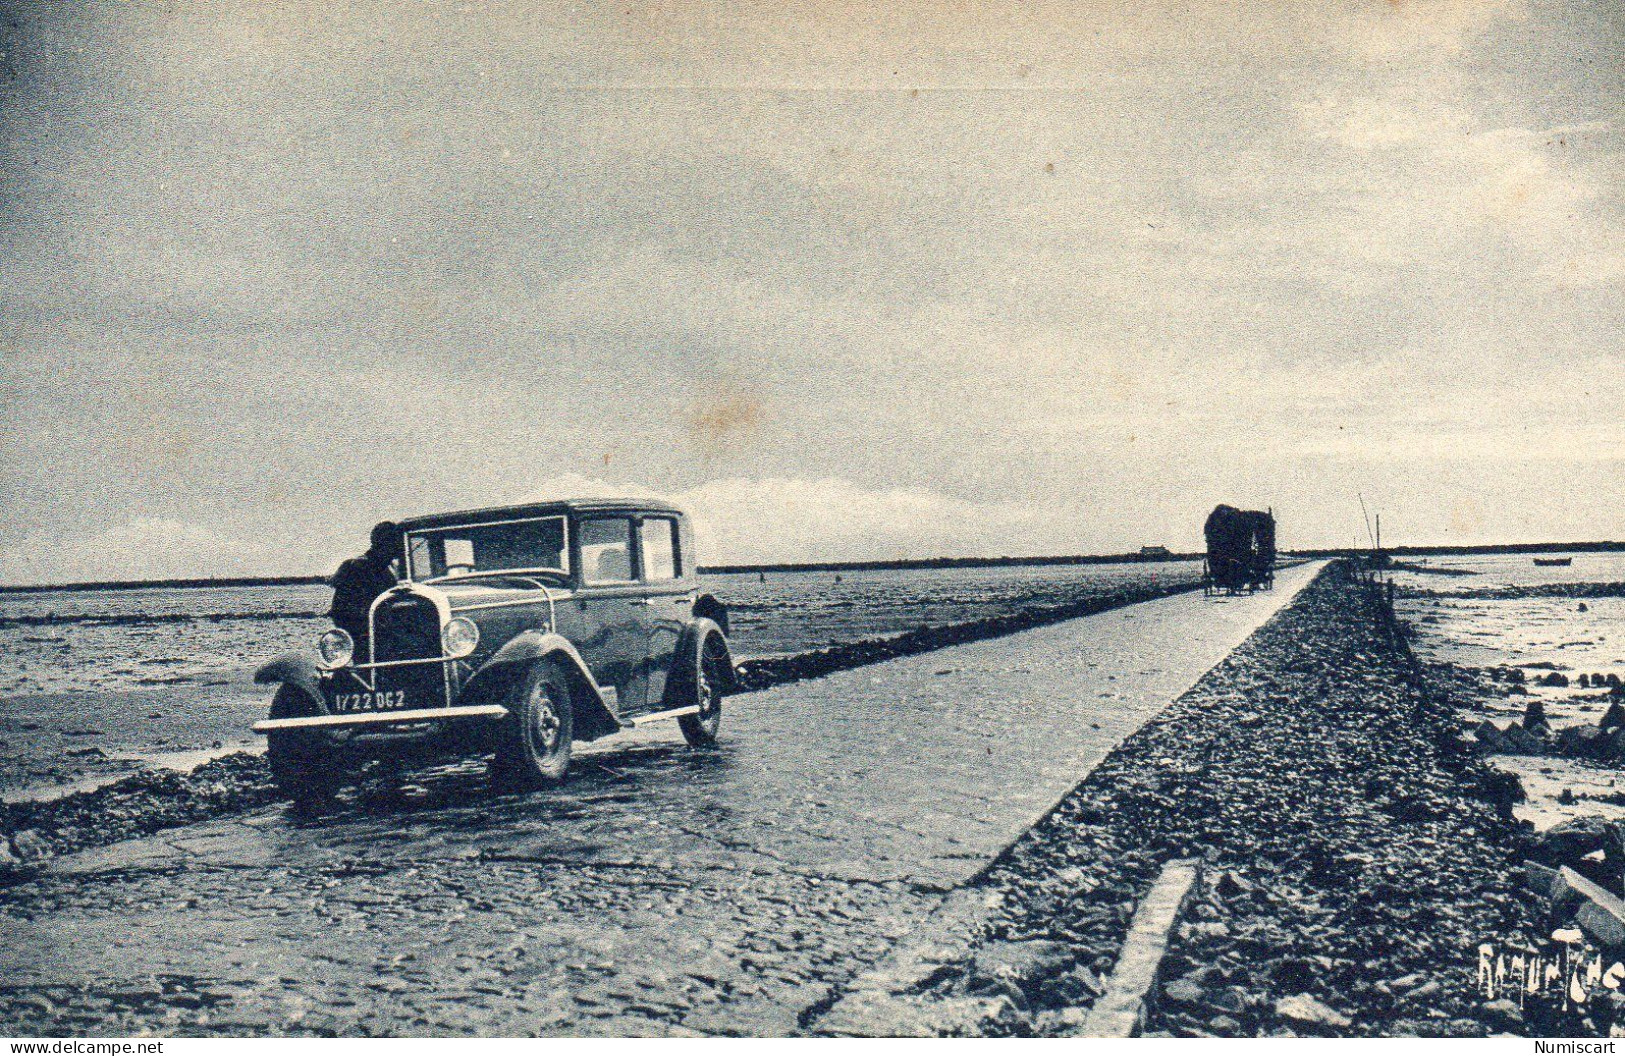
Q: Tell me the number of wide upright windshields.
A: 1